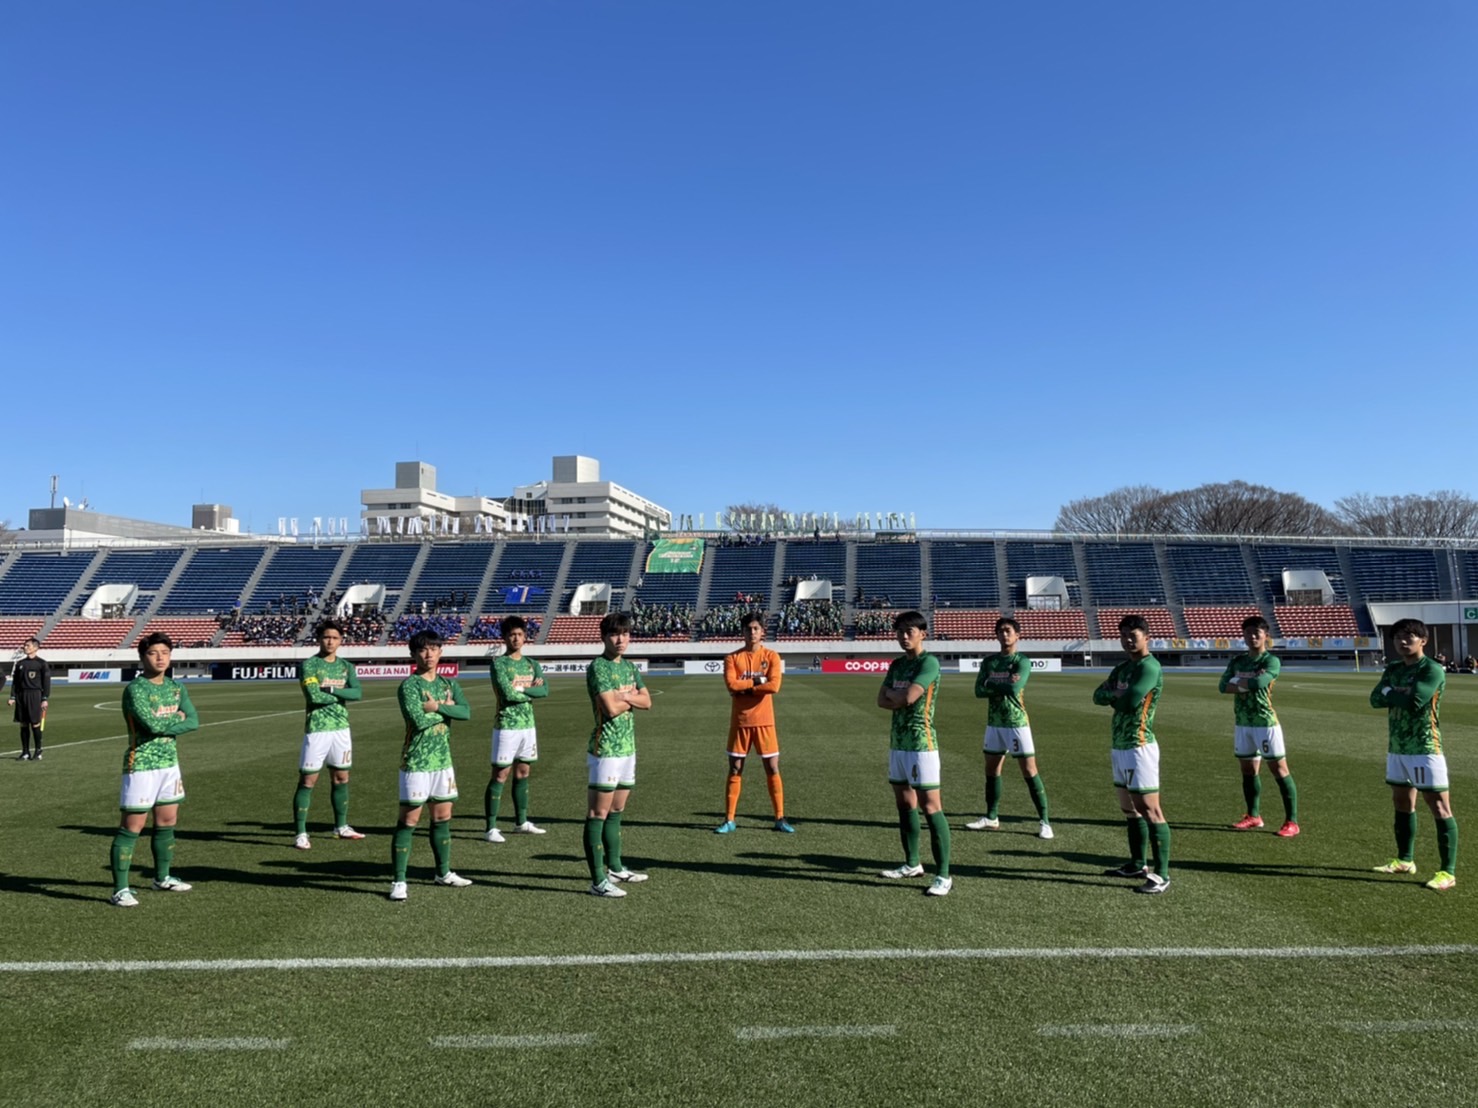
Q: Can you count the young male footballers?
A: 11